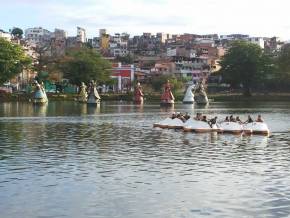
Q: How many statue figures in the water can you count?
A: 7